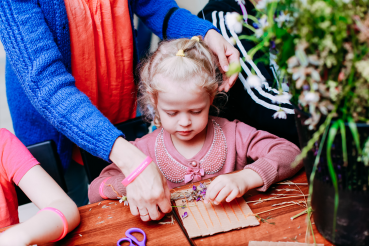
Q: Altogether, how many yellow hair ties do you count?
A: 2